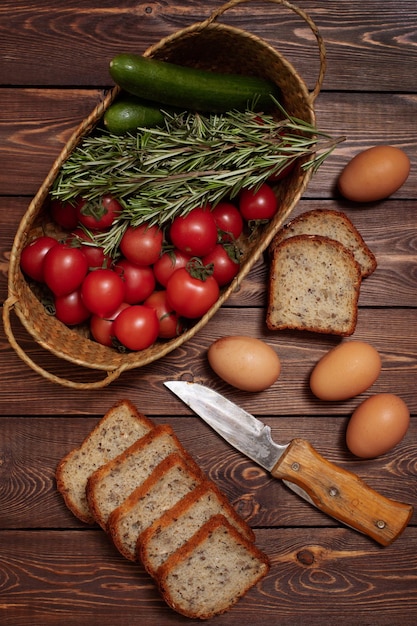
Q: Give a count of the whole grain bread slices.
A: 7